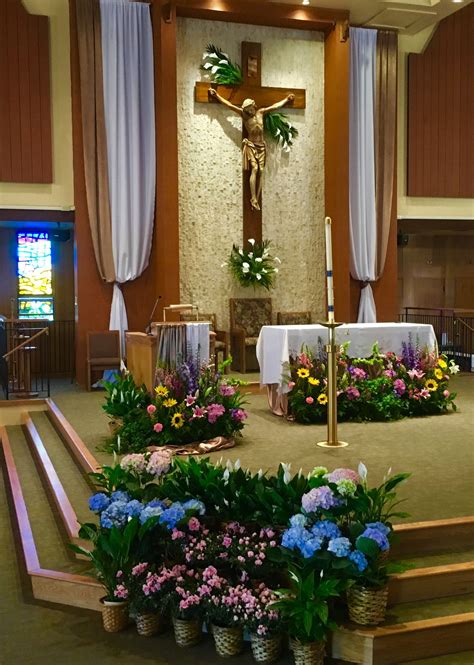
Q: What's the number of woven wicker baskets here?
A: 7